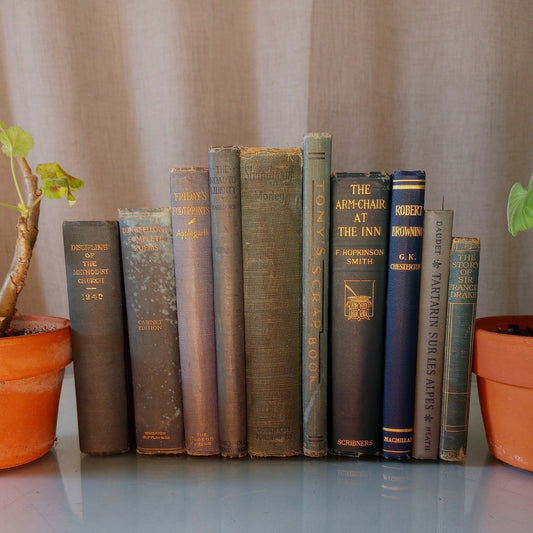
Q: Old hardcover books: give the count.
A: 10